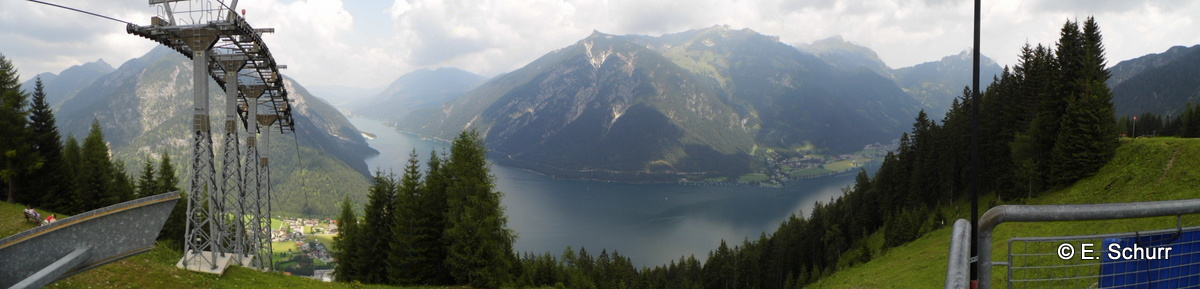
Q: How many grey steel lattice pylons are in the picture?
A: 4